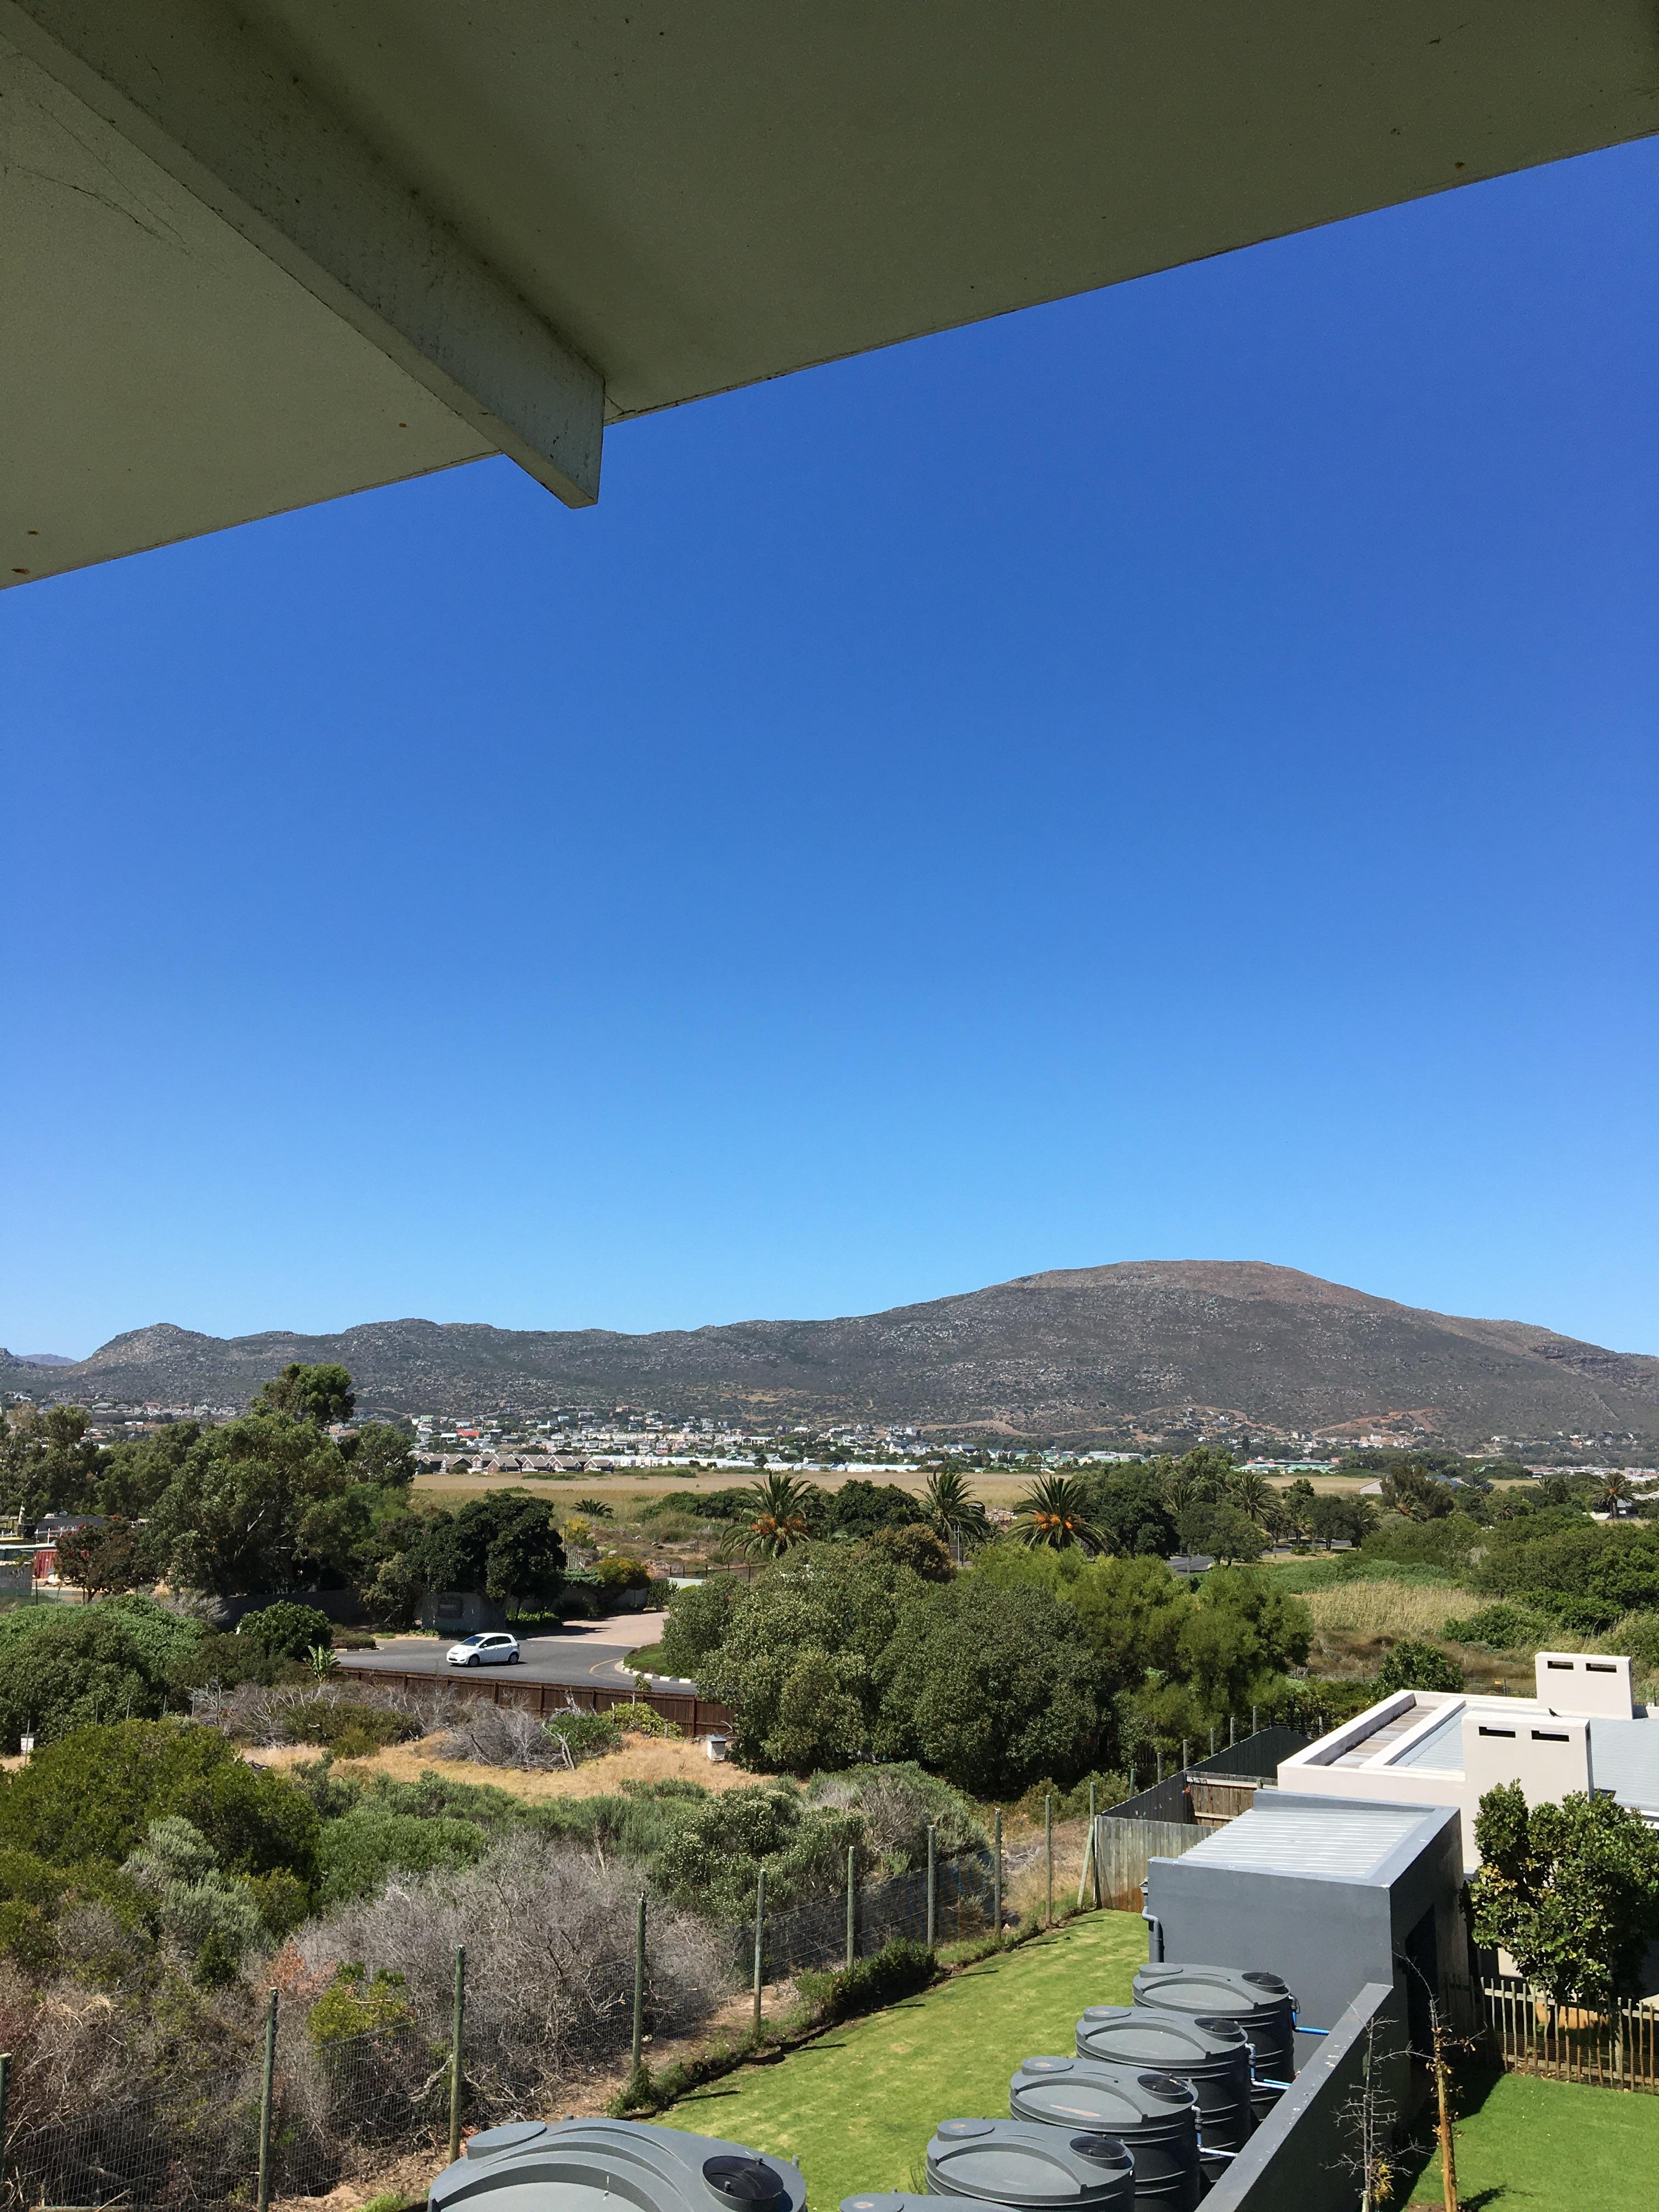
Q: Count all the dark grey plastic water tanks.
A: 6